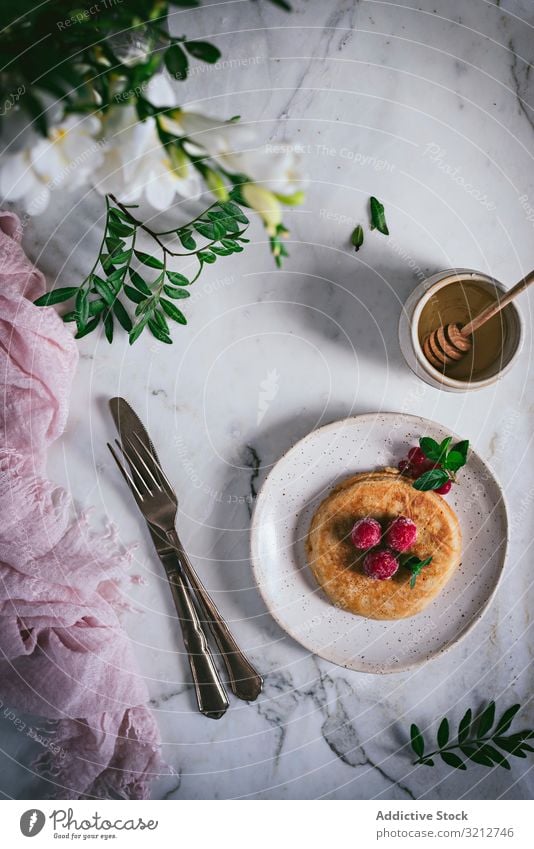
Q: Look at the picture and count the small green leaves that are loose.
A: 2